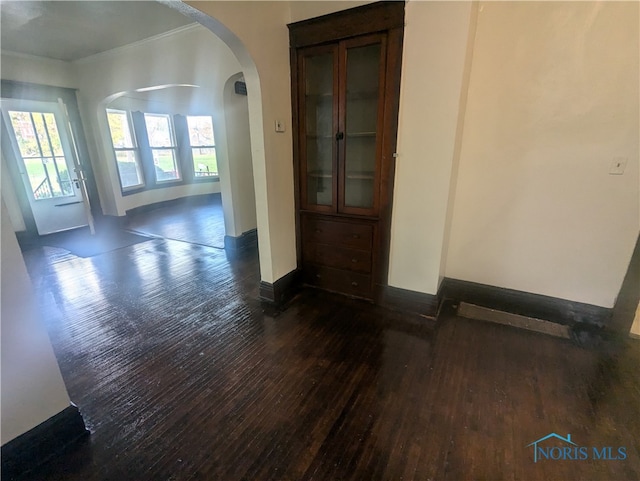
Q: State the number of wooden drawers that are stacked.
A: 3